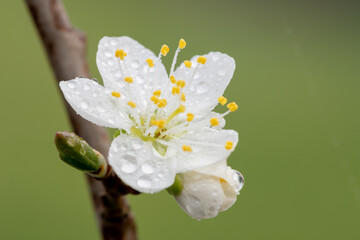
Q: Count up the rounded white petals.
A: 5